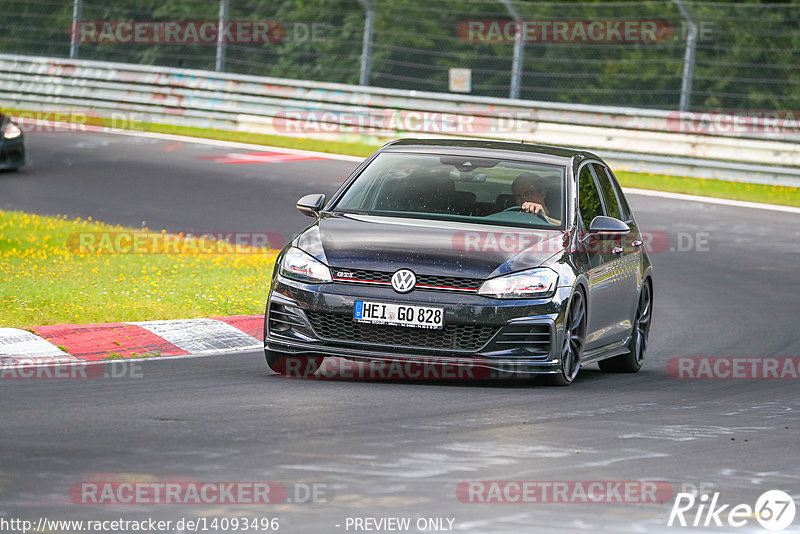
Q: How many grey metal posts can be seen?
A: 5